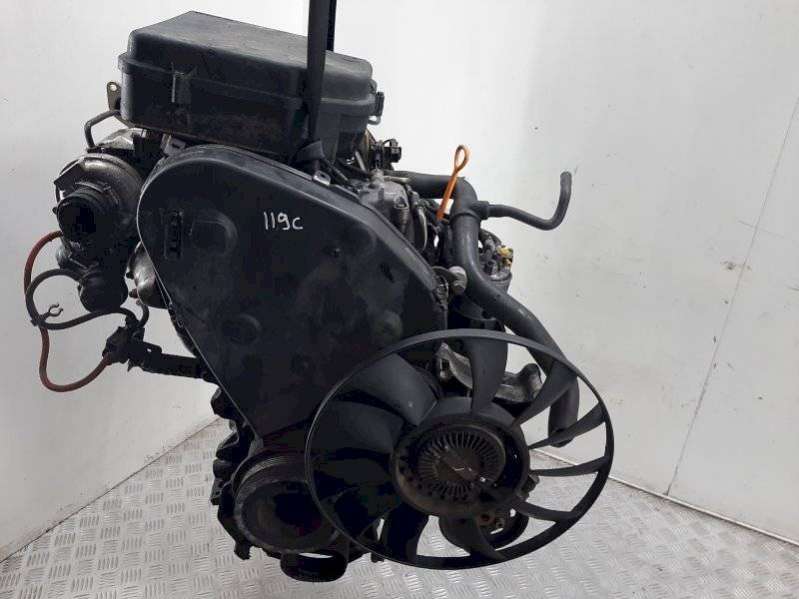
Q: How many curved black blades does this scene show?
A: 11